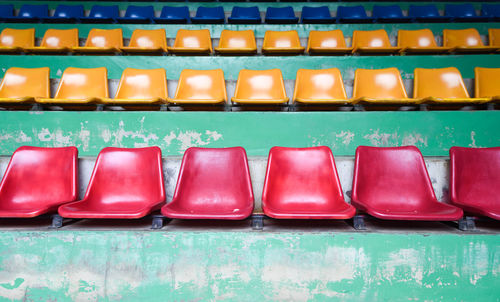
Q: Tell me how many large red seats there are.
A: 6